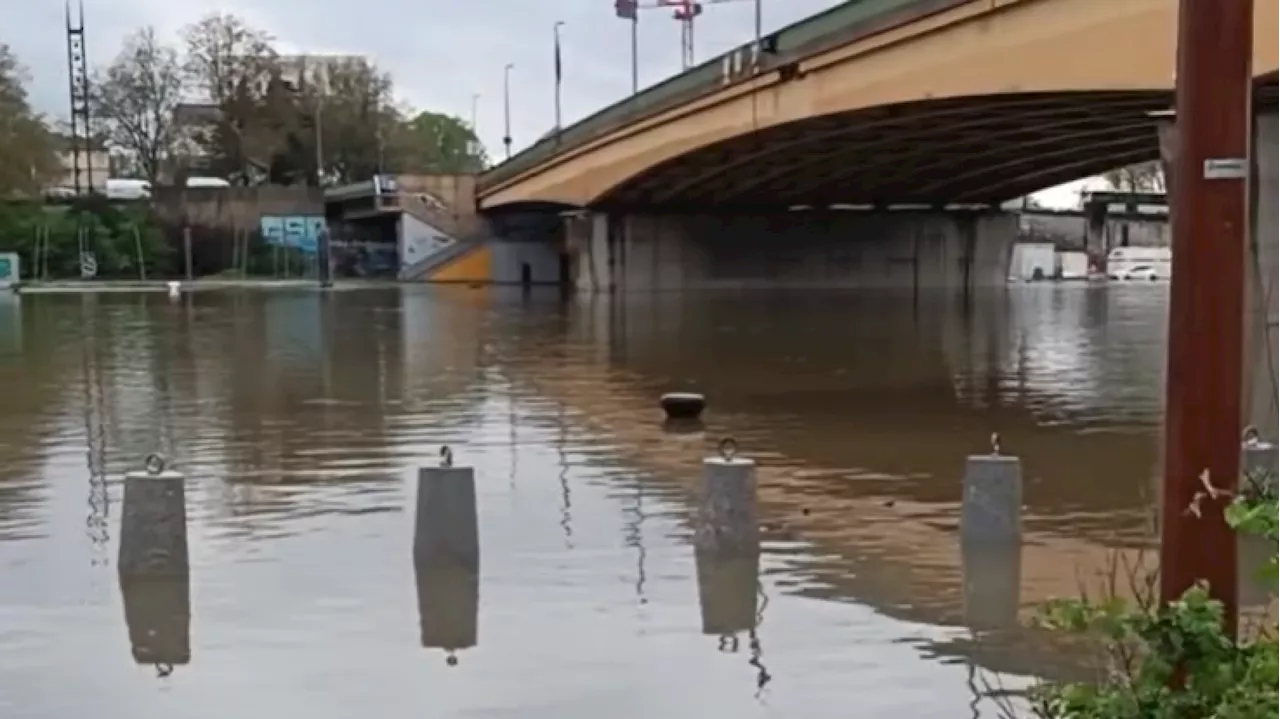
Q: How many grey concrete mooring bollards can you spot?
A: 5